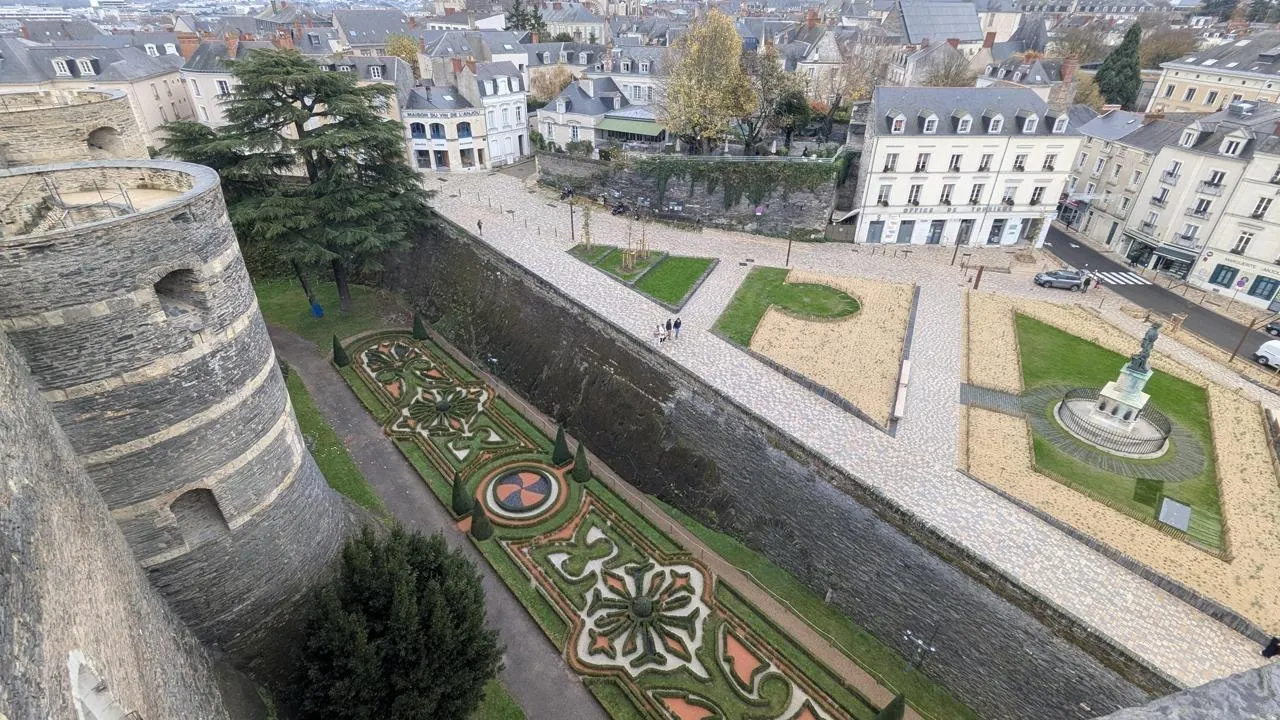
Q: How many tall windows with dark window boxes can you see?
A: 12